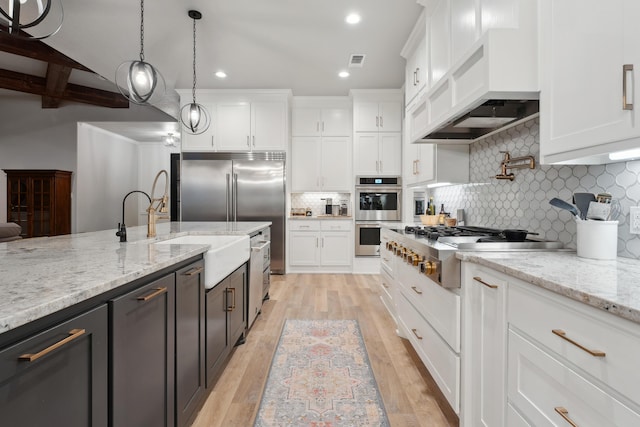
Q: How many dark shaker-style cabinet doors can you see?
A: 5